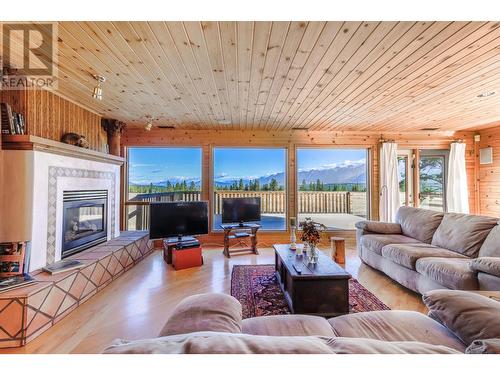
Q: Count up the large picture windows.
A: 3